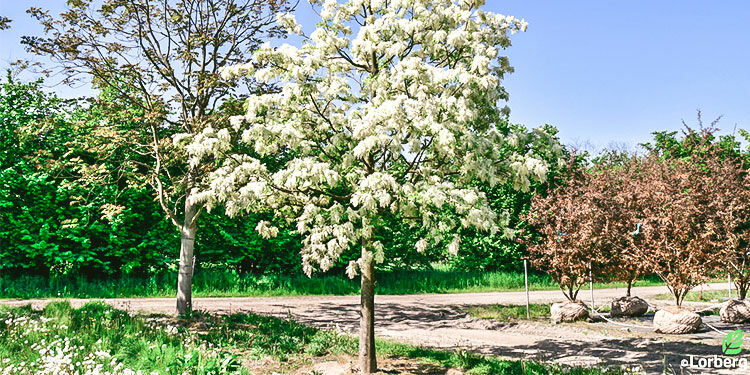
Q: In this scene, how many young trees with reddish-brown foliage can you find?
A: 4